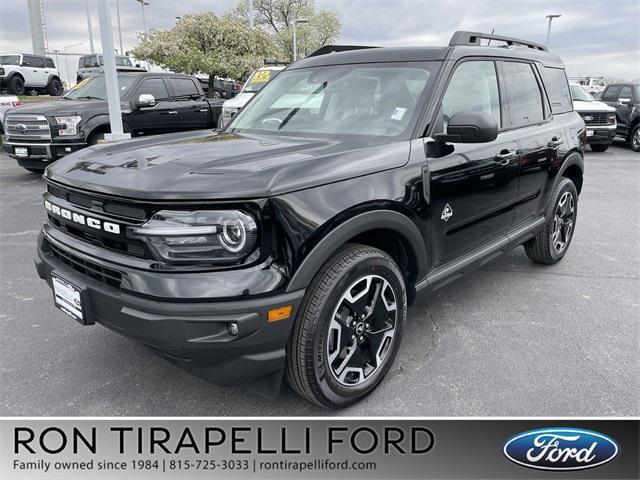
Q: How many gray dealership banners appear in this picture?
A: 1